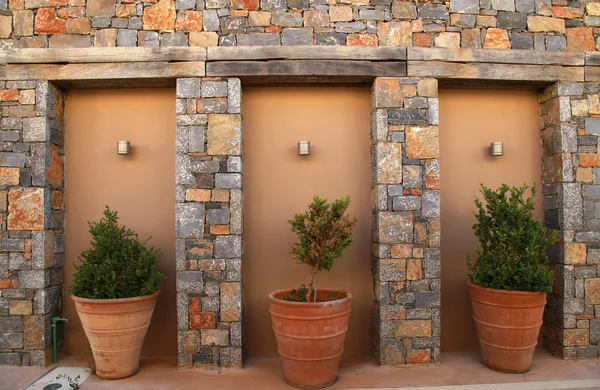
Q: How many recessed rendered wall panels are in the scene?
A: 3